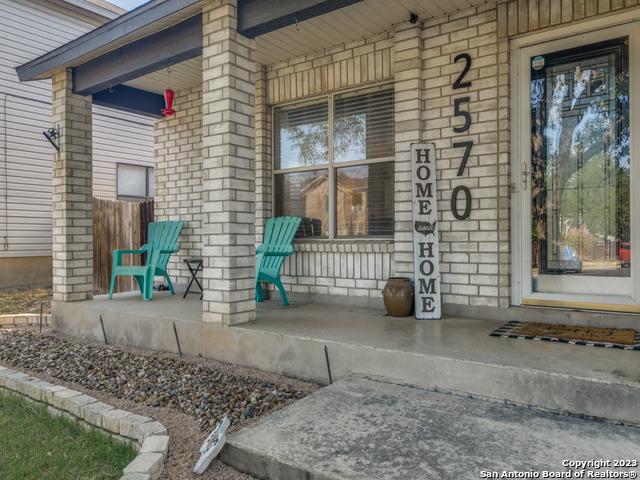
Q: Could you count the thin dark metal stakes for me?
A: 4